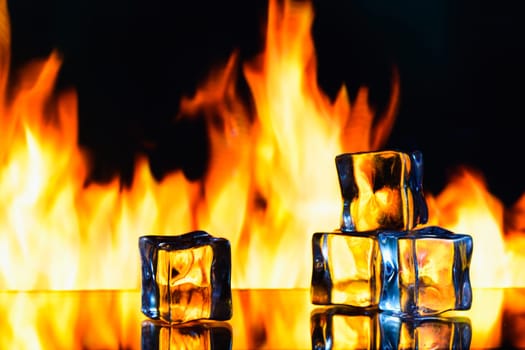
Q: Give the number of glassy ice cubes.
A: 4